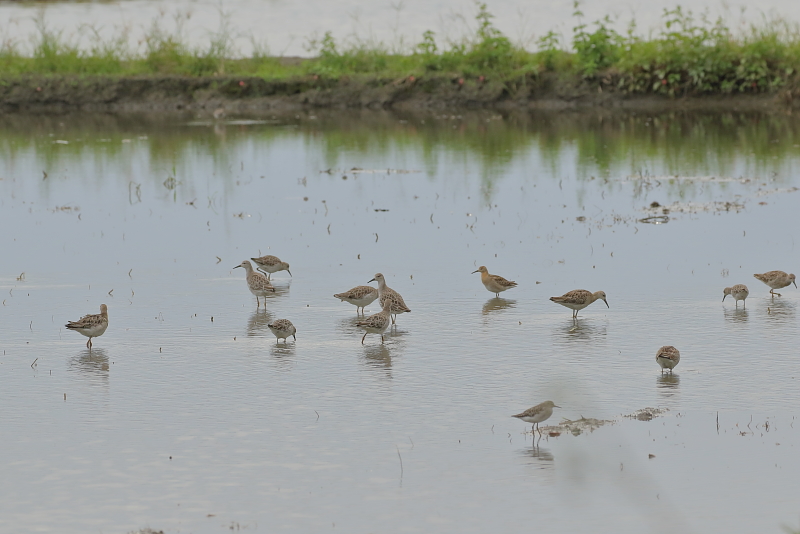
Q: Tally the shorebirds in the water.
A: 13